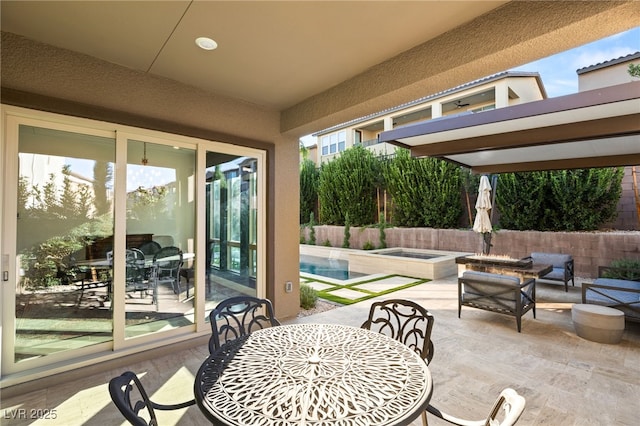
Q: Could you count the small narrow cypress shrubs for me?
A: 3